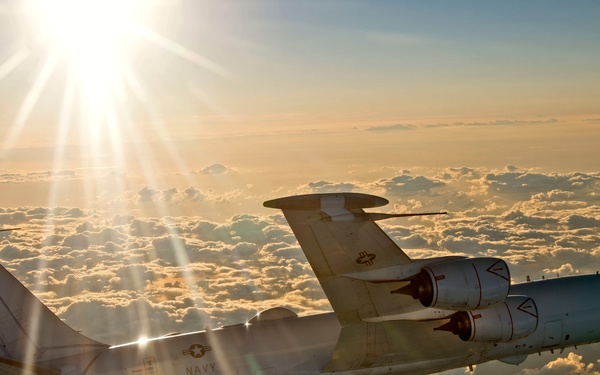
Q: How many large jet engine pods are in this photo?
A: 2